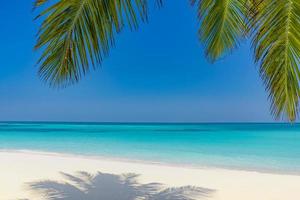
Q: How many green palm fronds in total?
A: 3